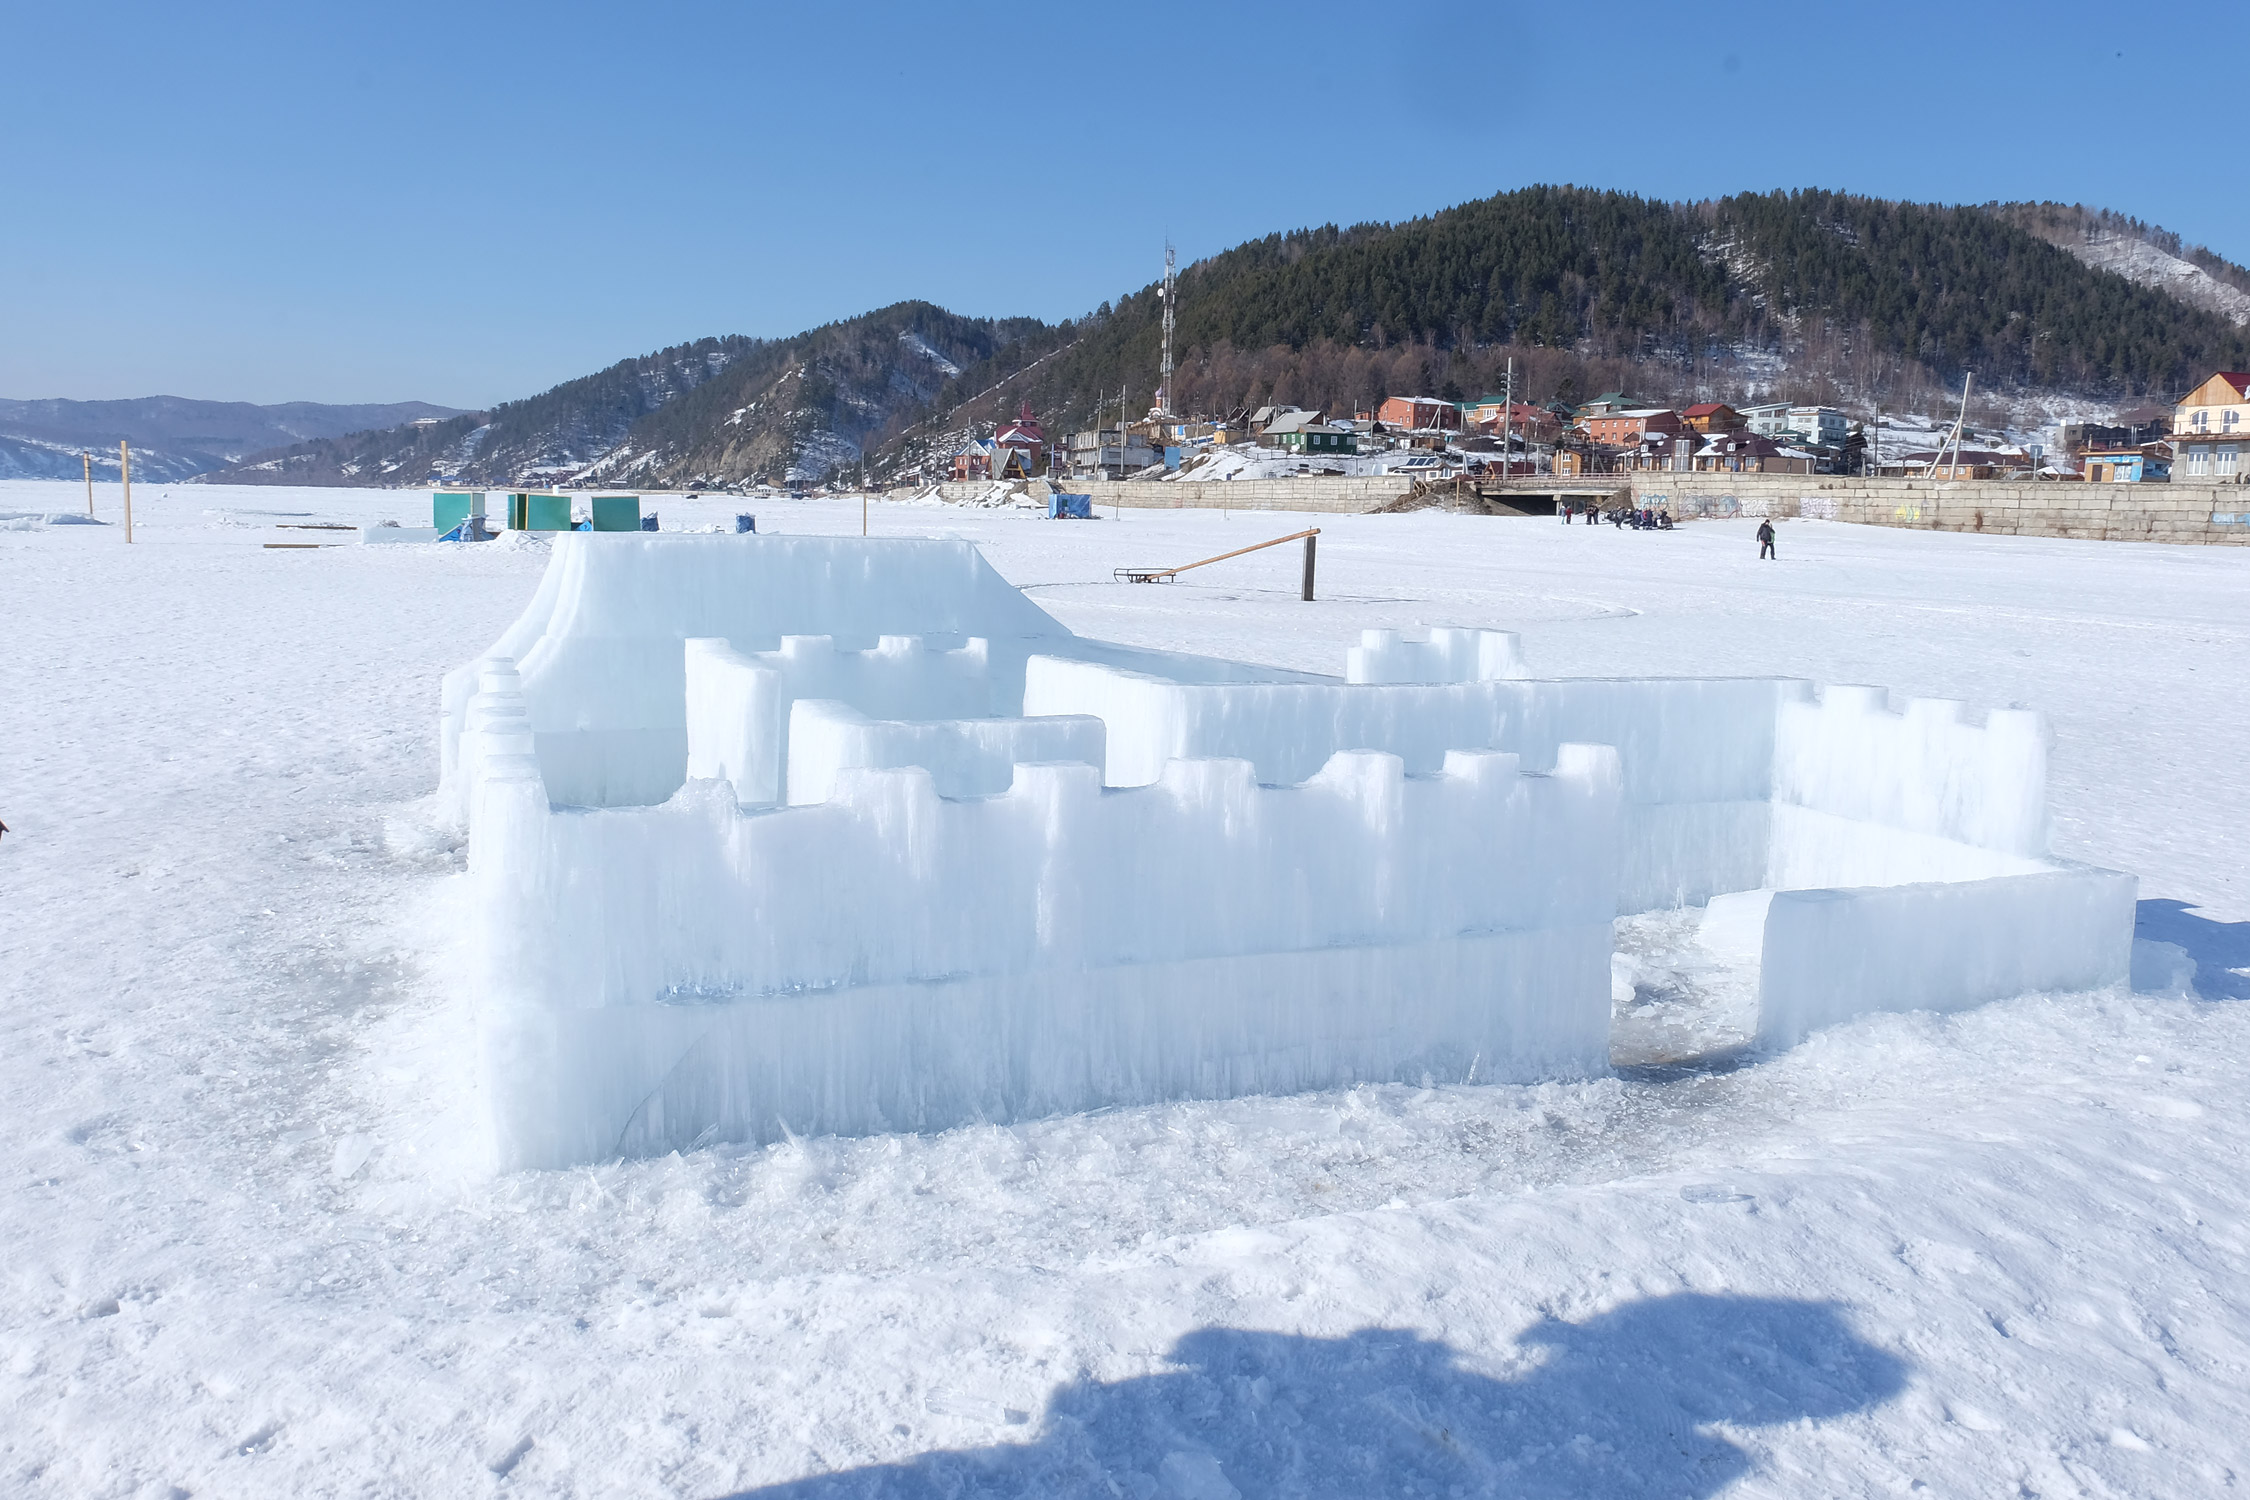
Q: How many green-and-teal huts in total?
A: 3